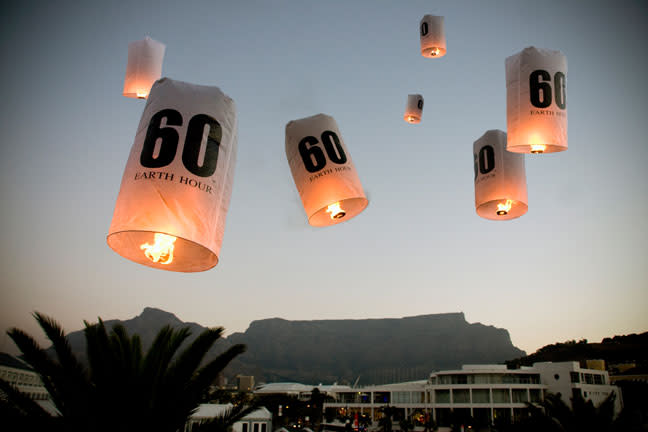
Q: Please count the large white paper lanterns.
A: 7